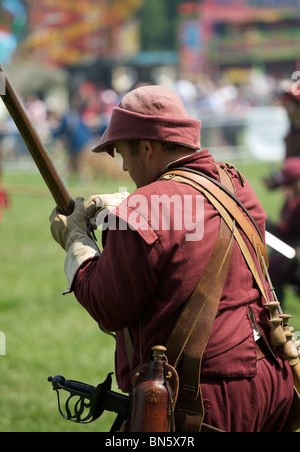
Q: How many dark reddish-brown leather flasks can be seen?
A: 1